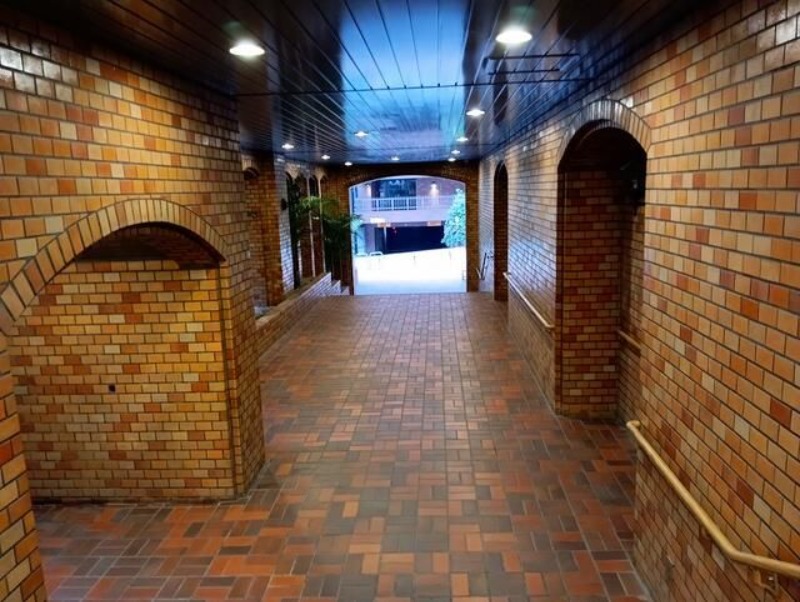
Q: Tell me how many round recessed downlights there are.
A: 11